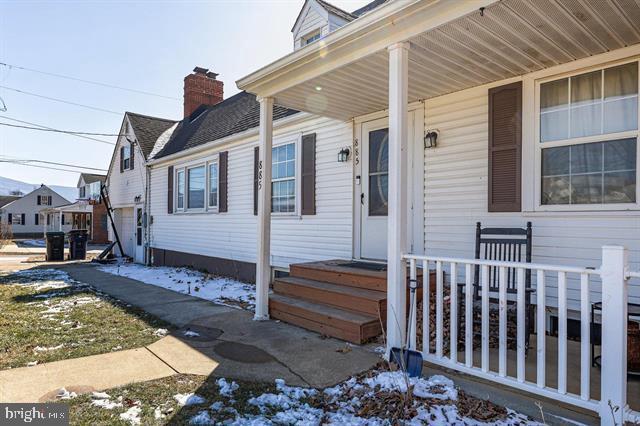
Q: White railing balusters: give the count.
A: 11